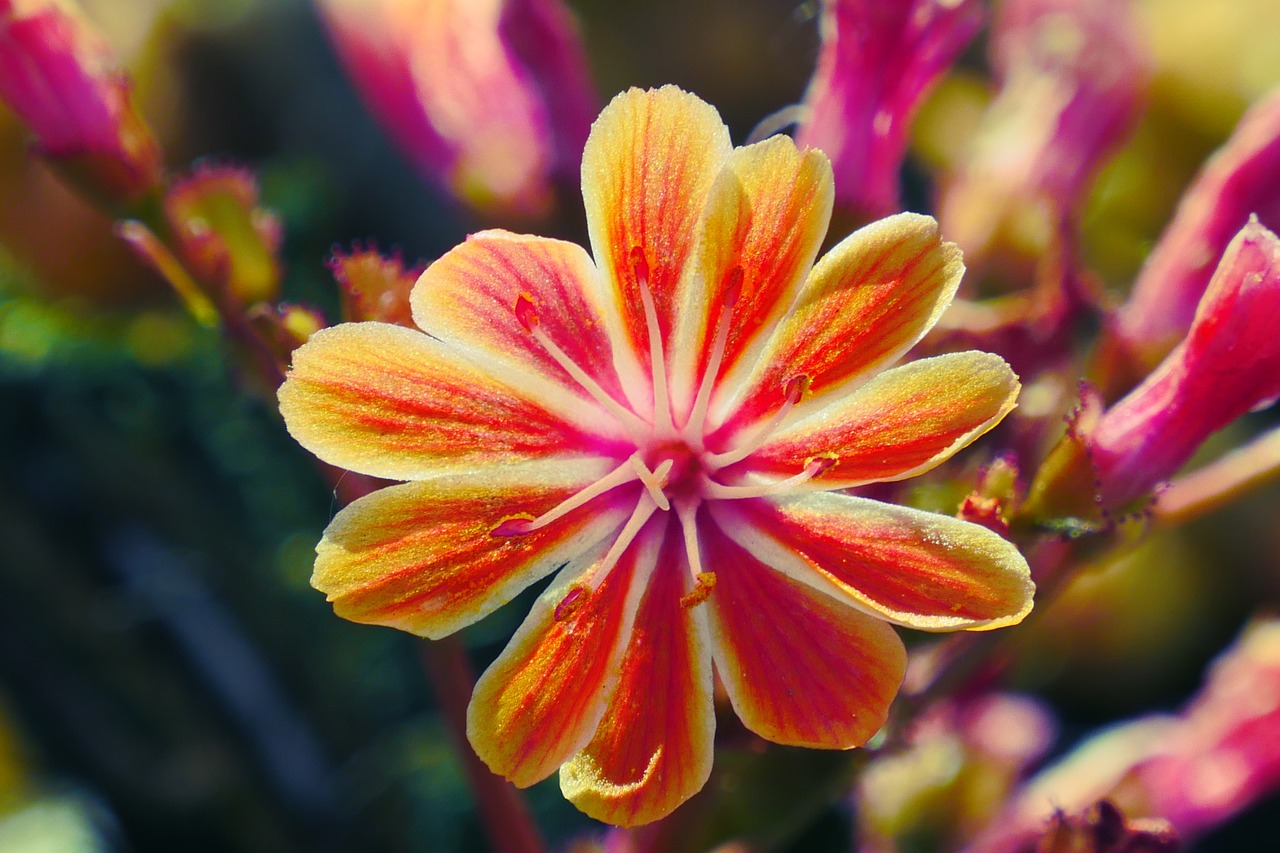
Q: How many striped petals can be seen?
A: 11